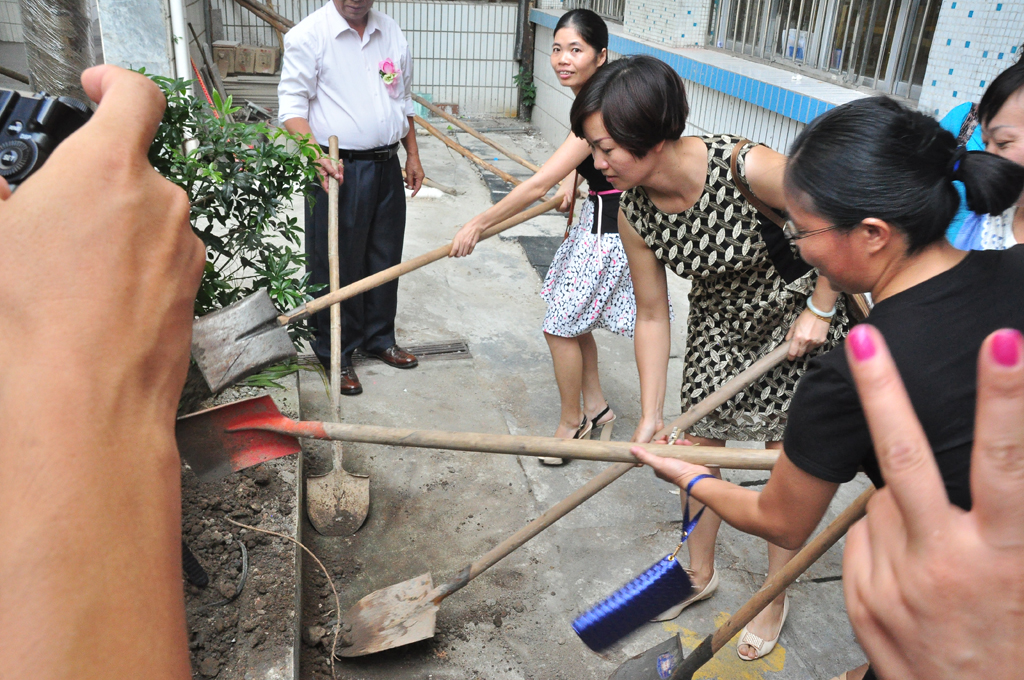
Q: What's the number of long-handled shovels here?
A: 5